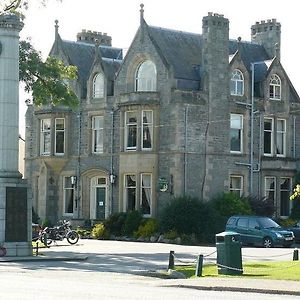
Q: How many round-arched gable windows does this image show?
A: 4